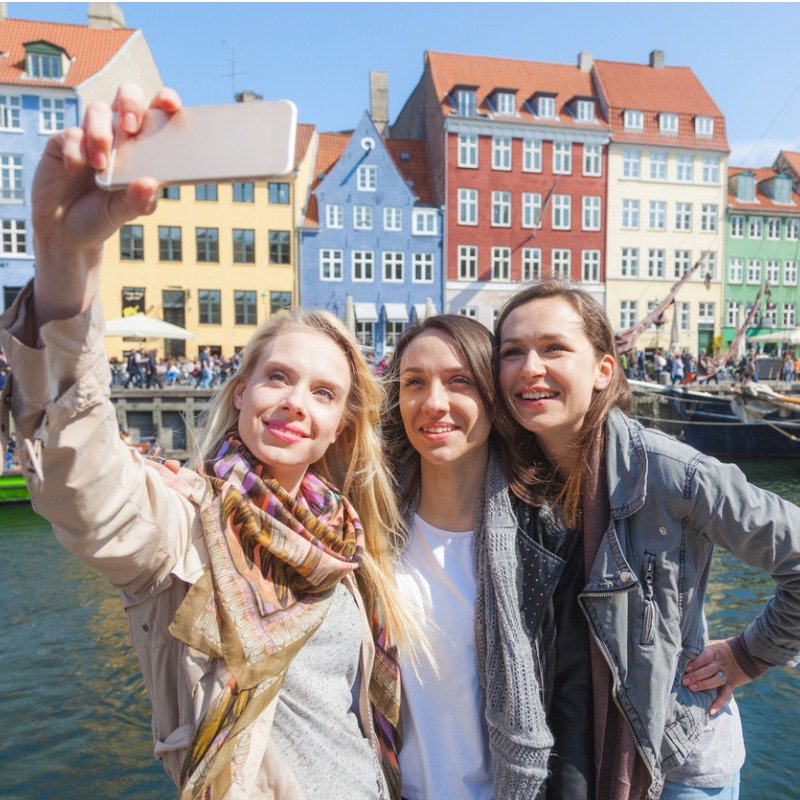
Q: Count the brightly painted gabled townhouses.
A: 6